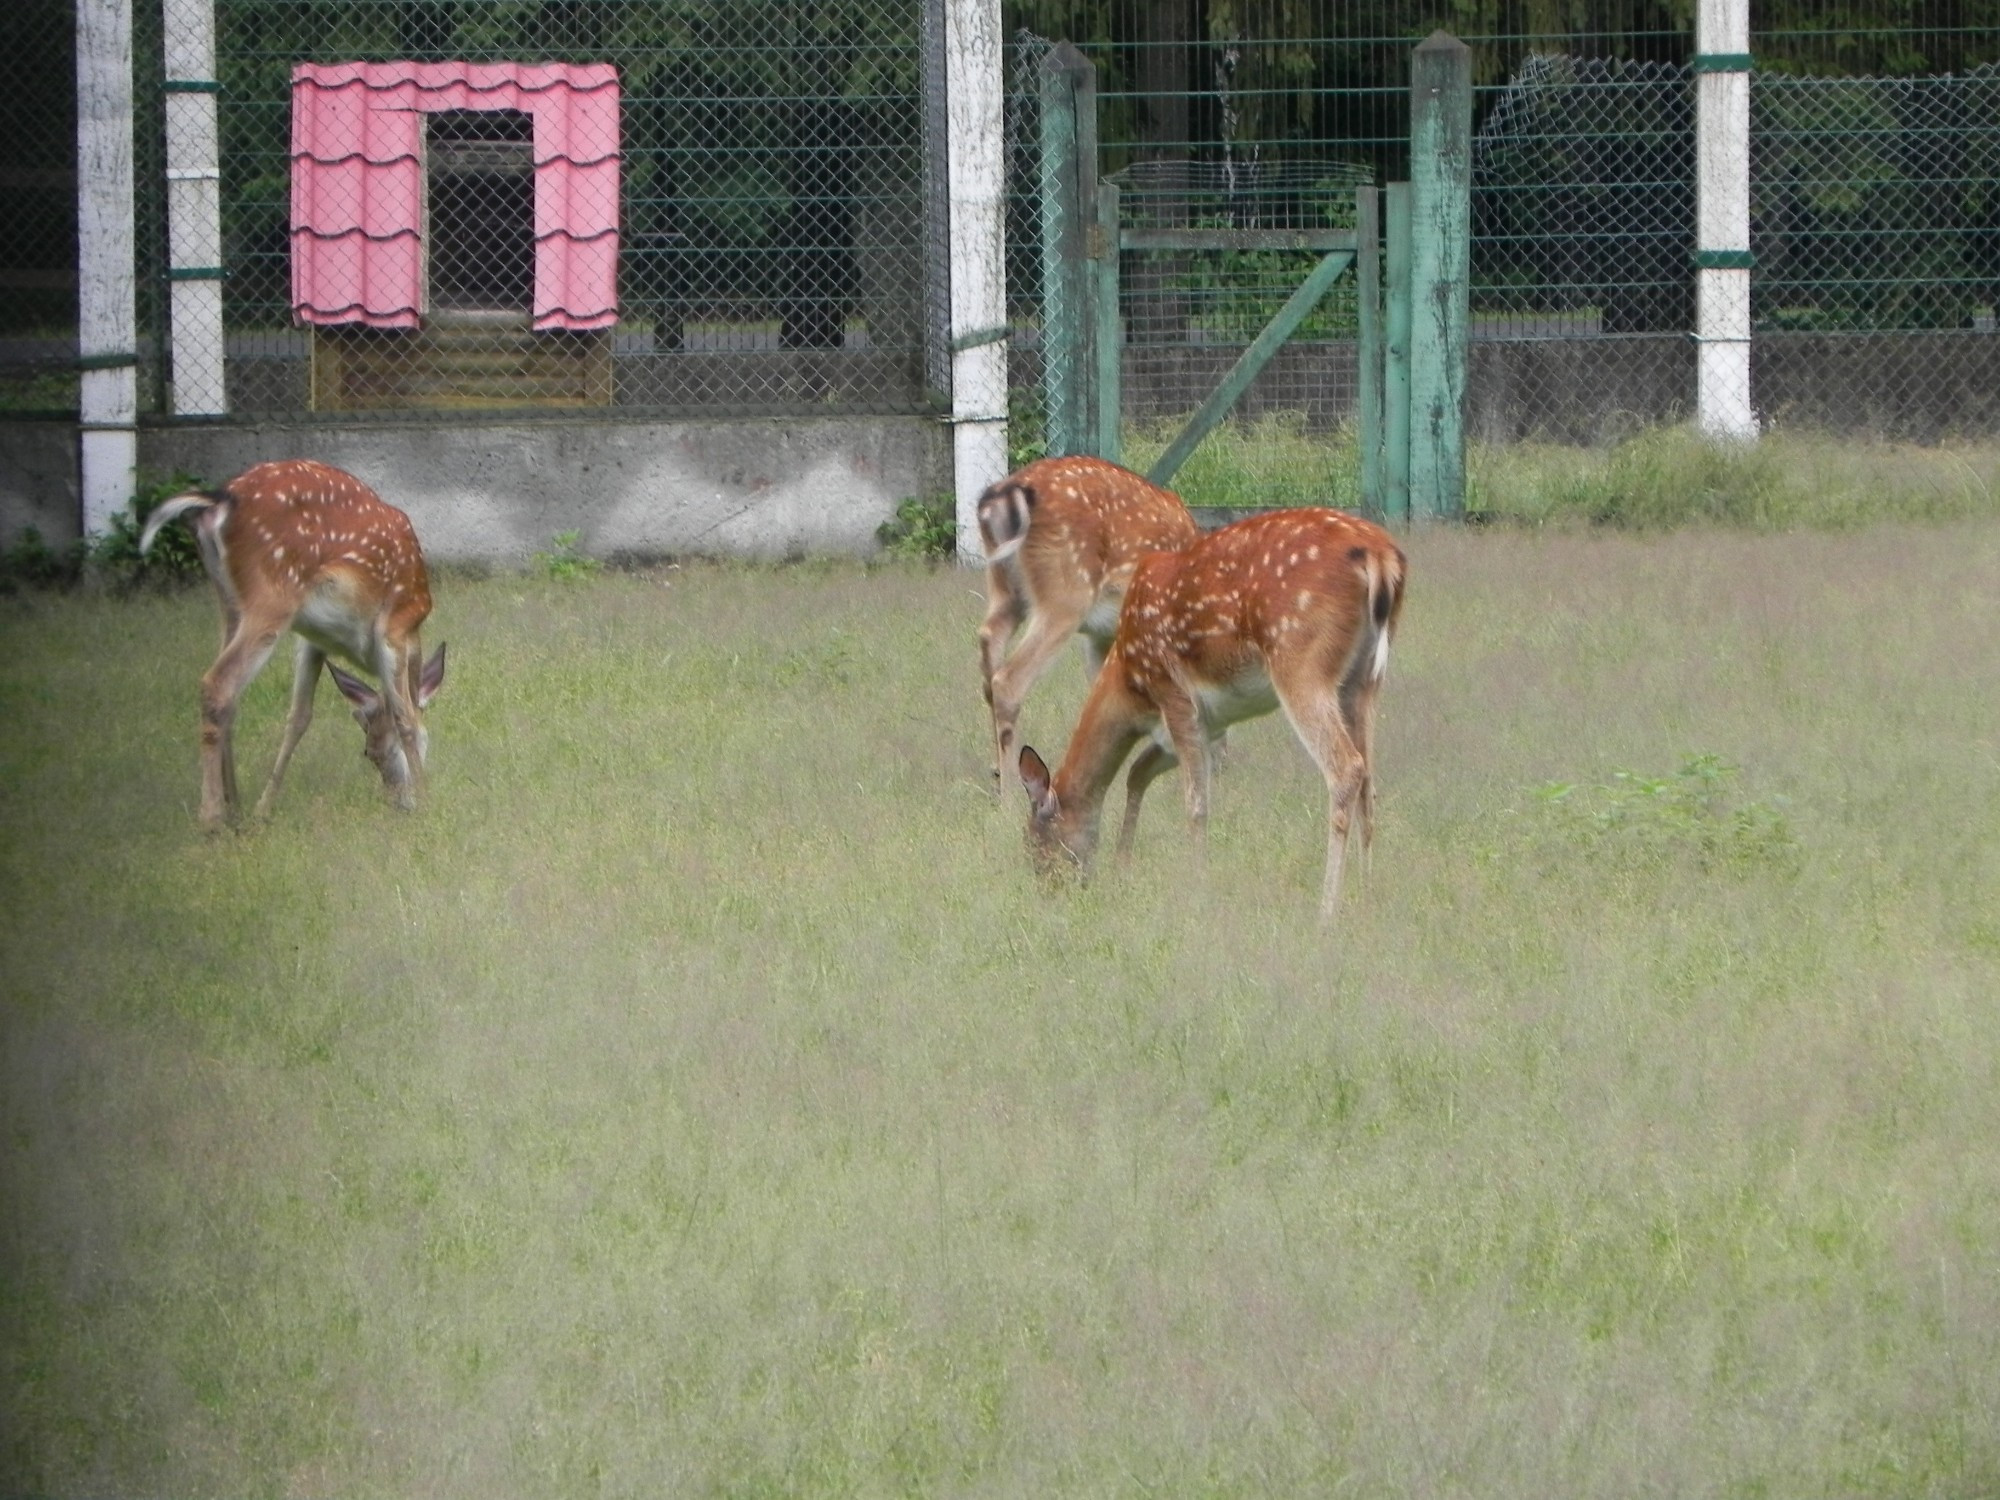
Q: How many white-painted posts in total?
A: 4